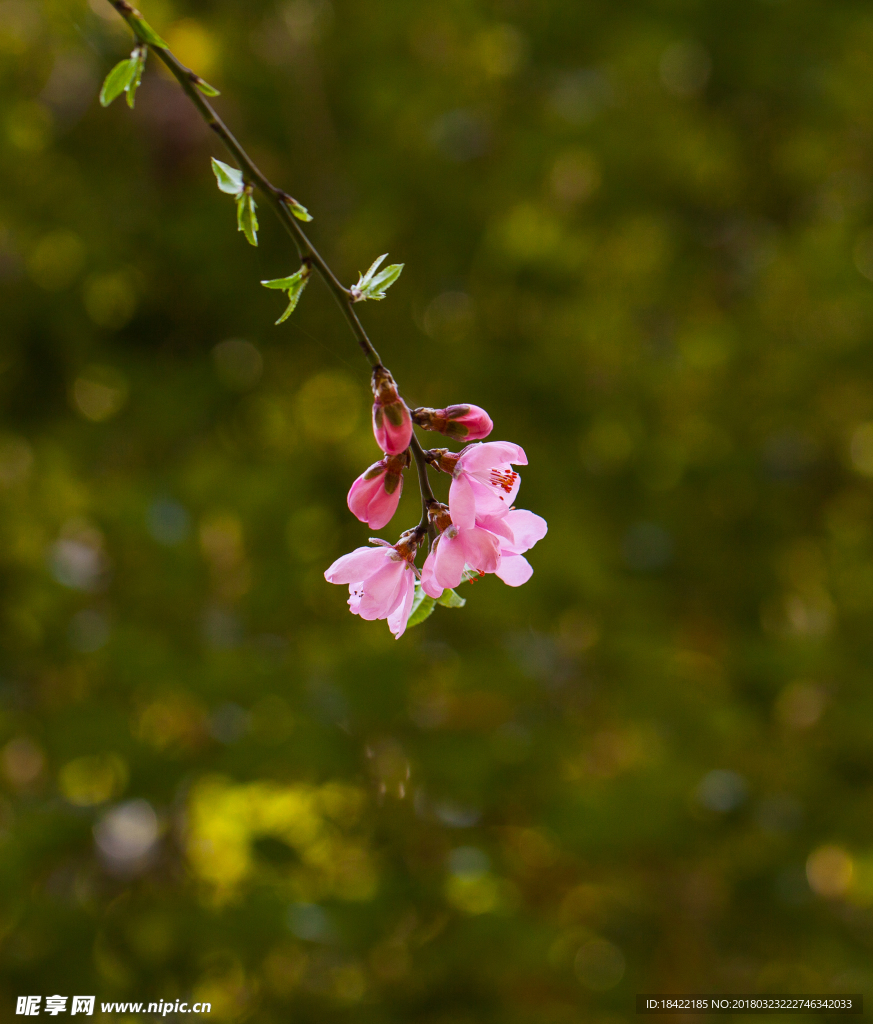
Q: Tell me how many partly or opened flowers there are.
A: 4